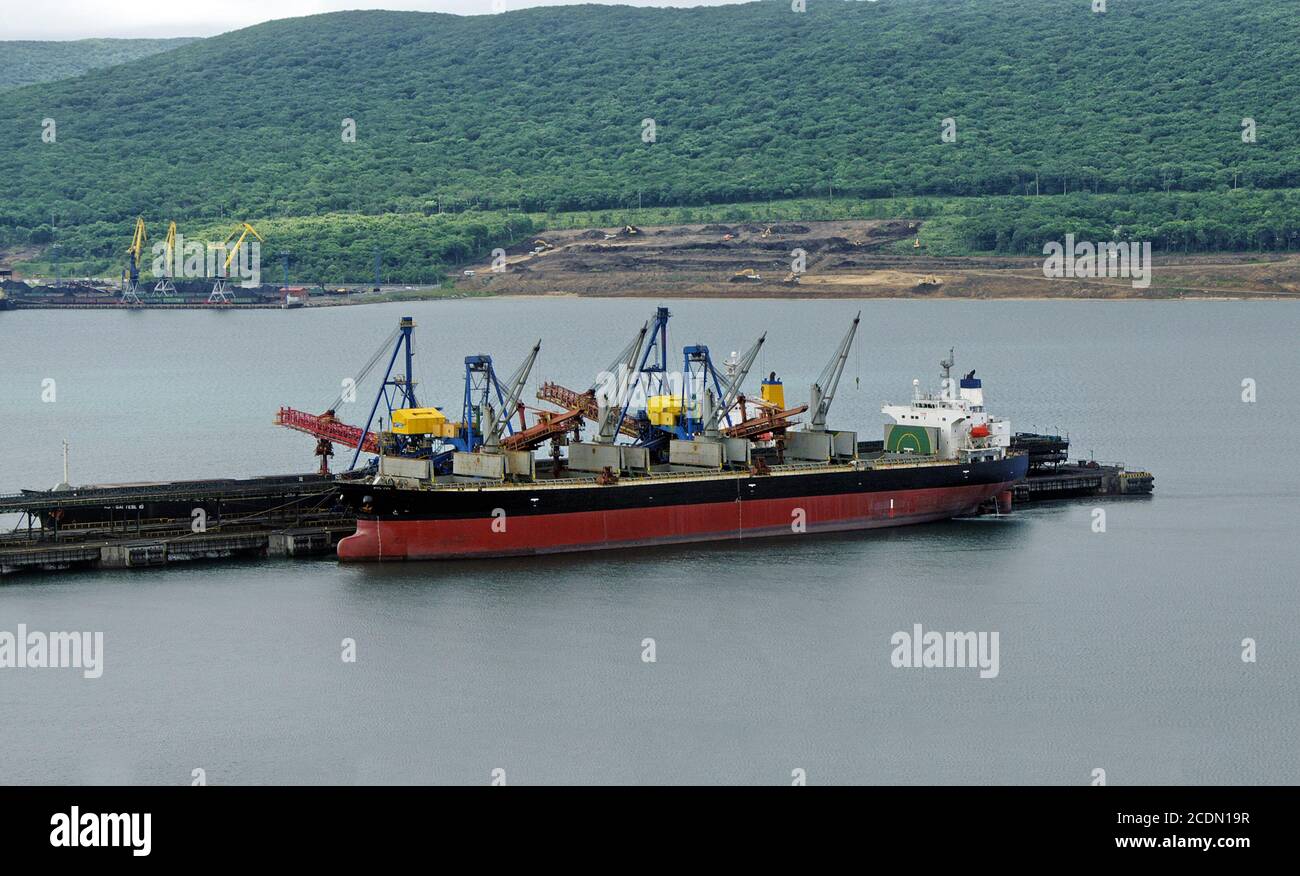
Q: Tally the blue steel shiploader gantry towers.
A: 4